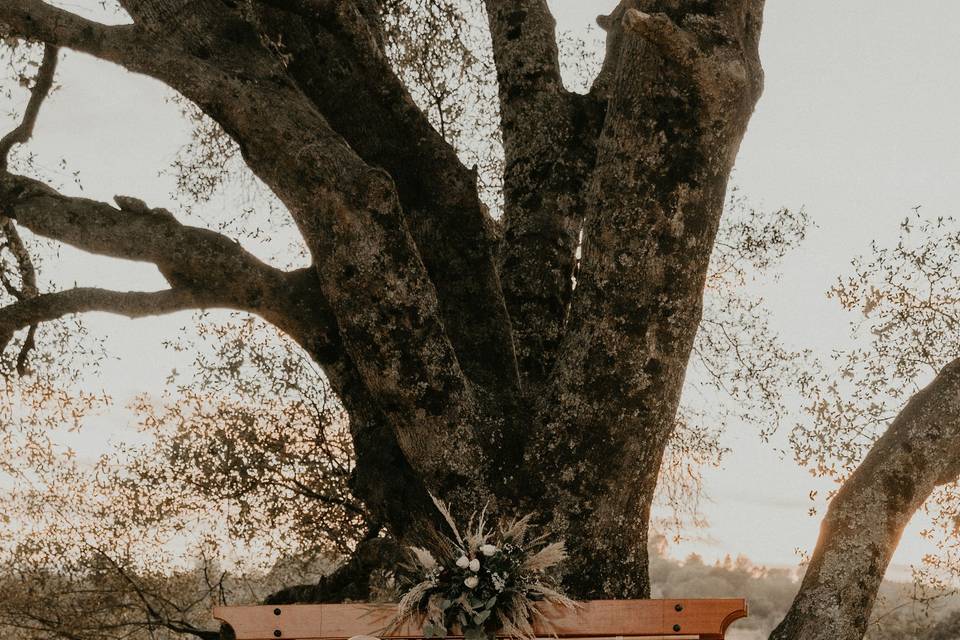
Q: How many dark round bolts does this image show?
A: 4